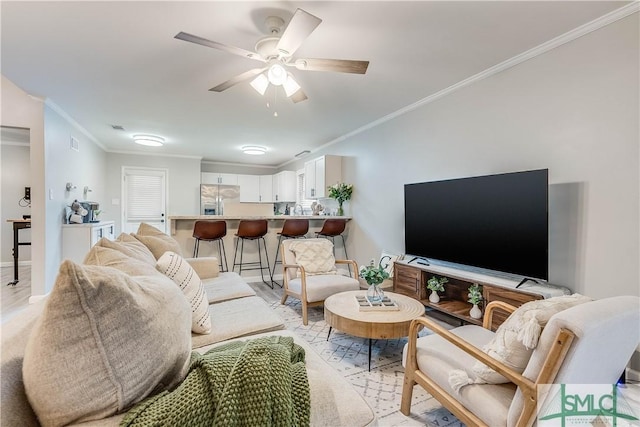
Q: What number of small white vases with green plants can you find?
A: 2